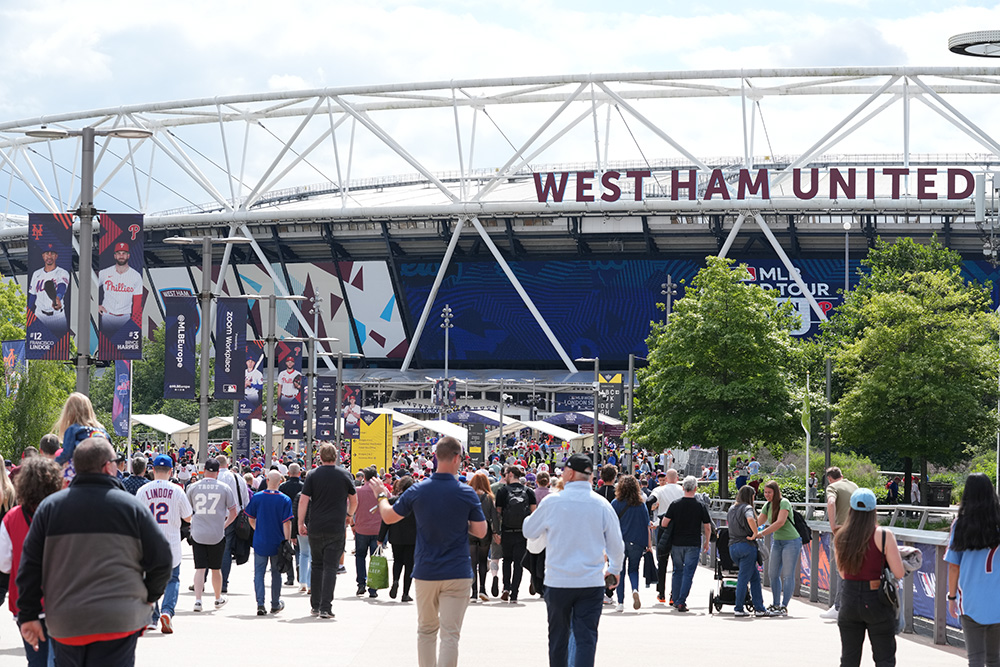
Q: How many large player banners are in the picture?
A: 5